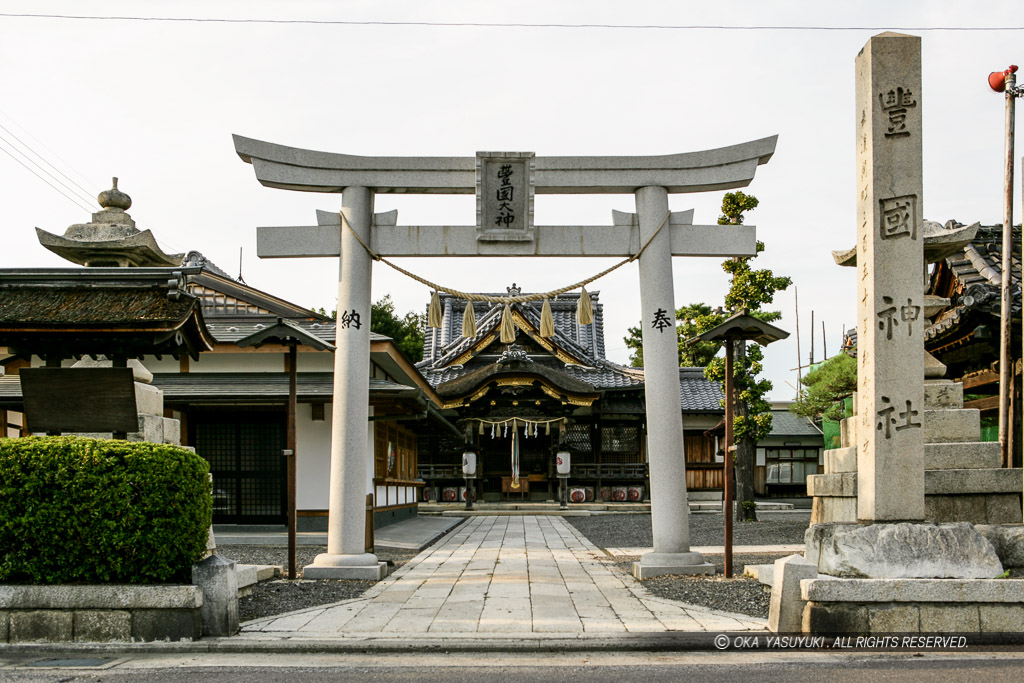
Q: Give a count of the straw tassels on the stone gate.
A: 5